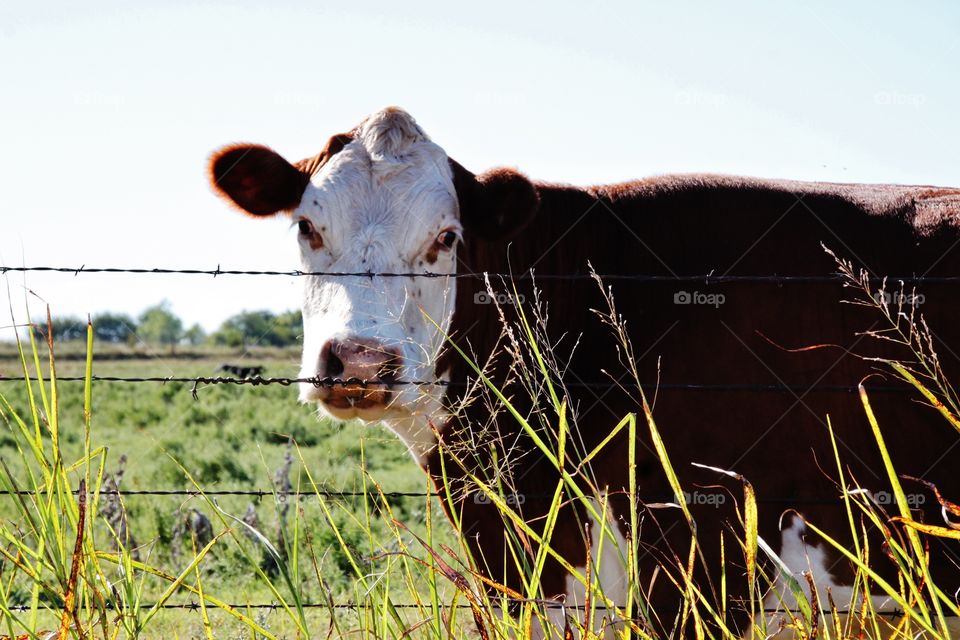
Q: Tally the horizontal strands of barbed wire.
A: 4